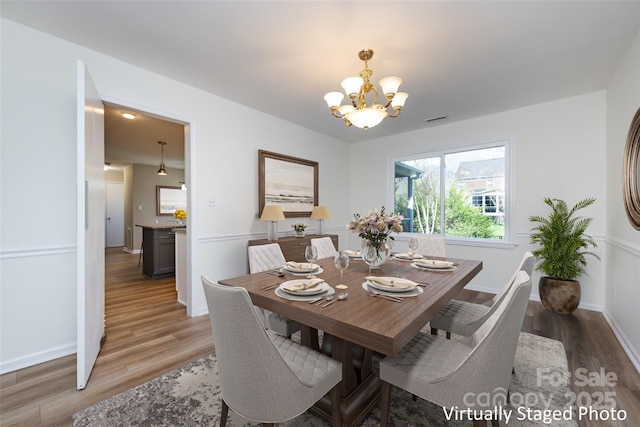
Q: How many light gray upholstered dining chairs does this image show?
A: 6